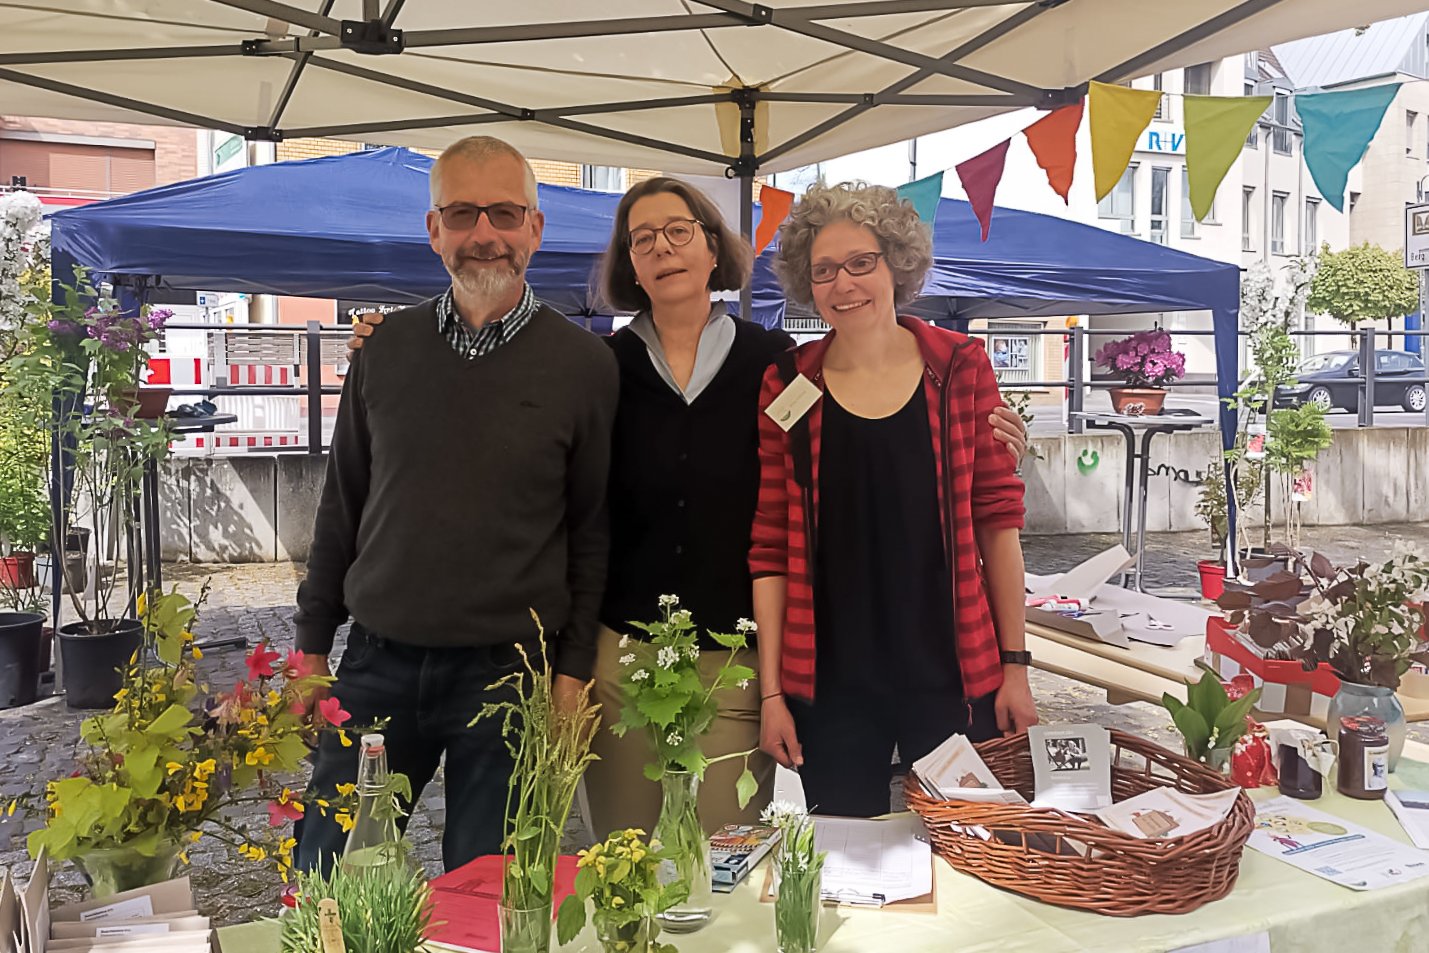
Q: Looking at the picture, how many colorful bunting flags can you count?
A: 7